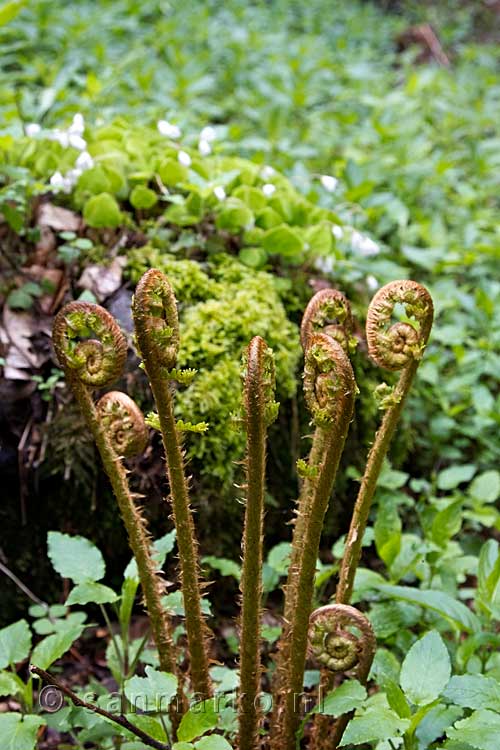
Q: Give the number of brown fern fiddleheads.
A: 8